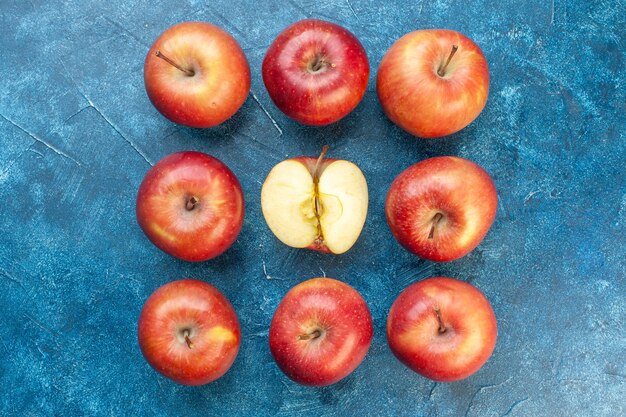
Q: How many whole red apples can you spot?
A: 8